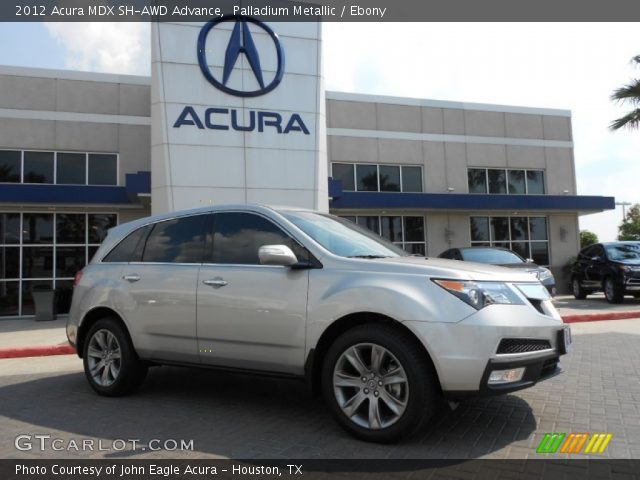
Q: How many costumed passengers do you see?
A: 0